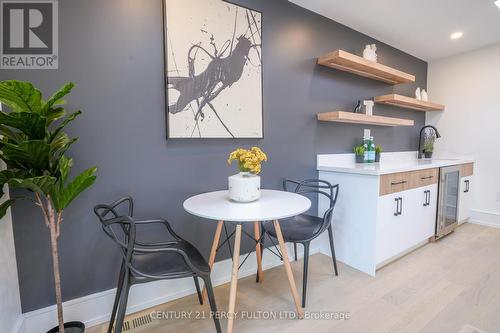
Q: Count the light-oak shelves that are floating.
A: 3